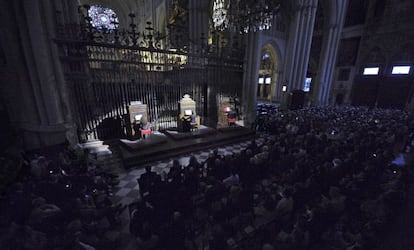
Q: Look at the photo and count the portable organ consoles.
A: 3